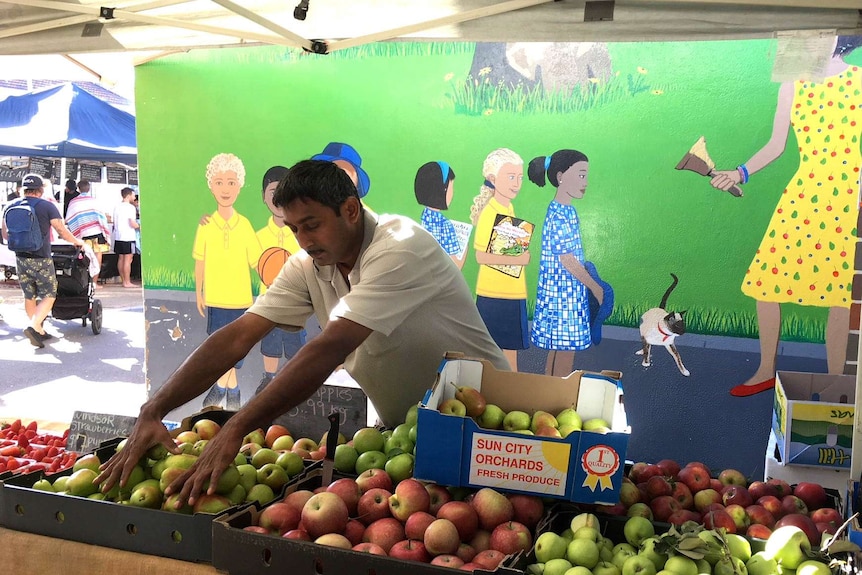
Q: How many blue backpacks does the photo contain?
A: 1